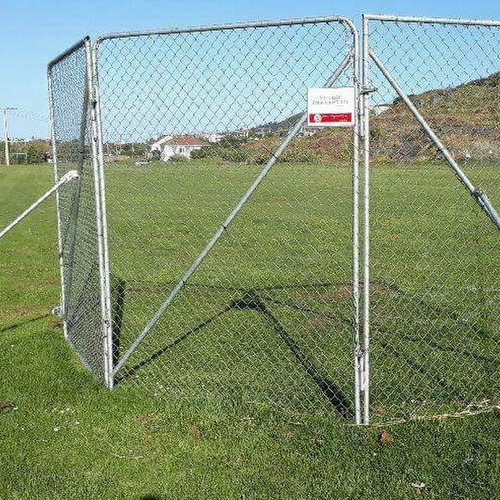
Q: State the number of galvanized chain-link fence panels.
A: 3